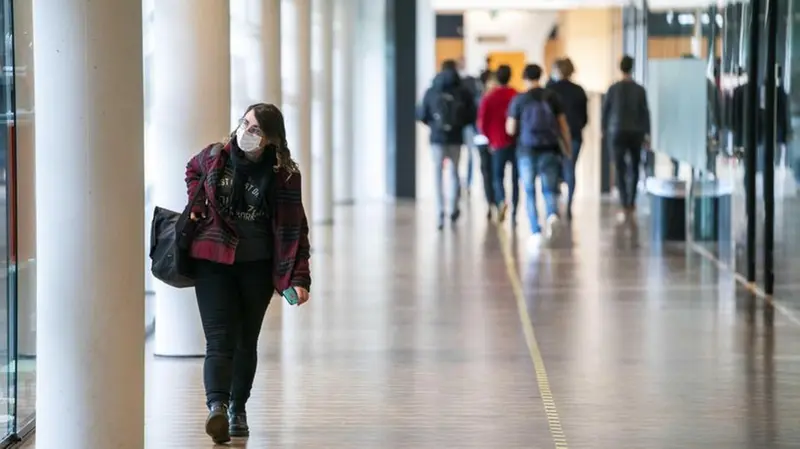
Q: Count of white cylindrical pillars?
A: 6